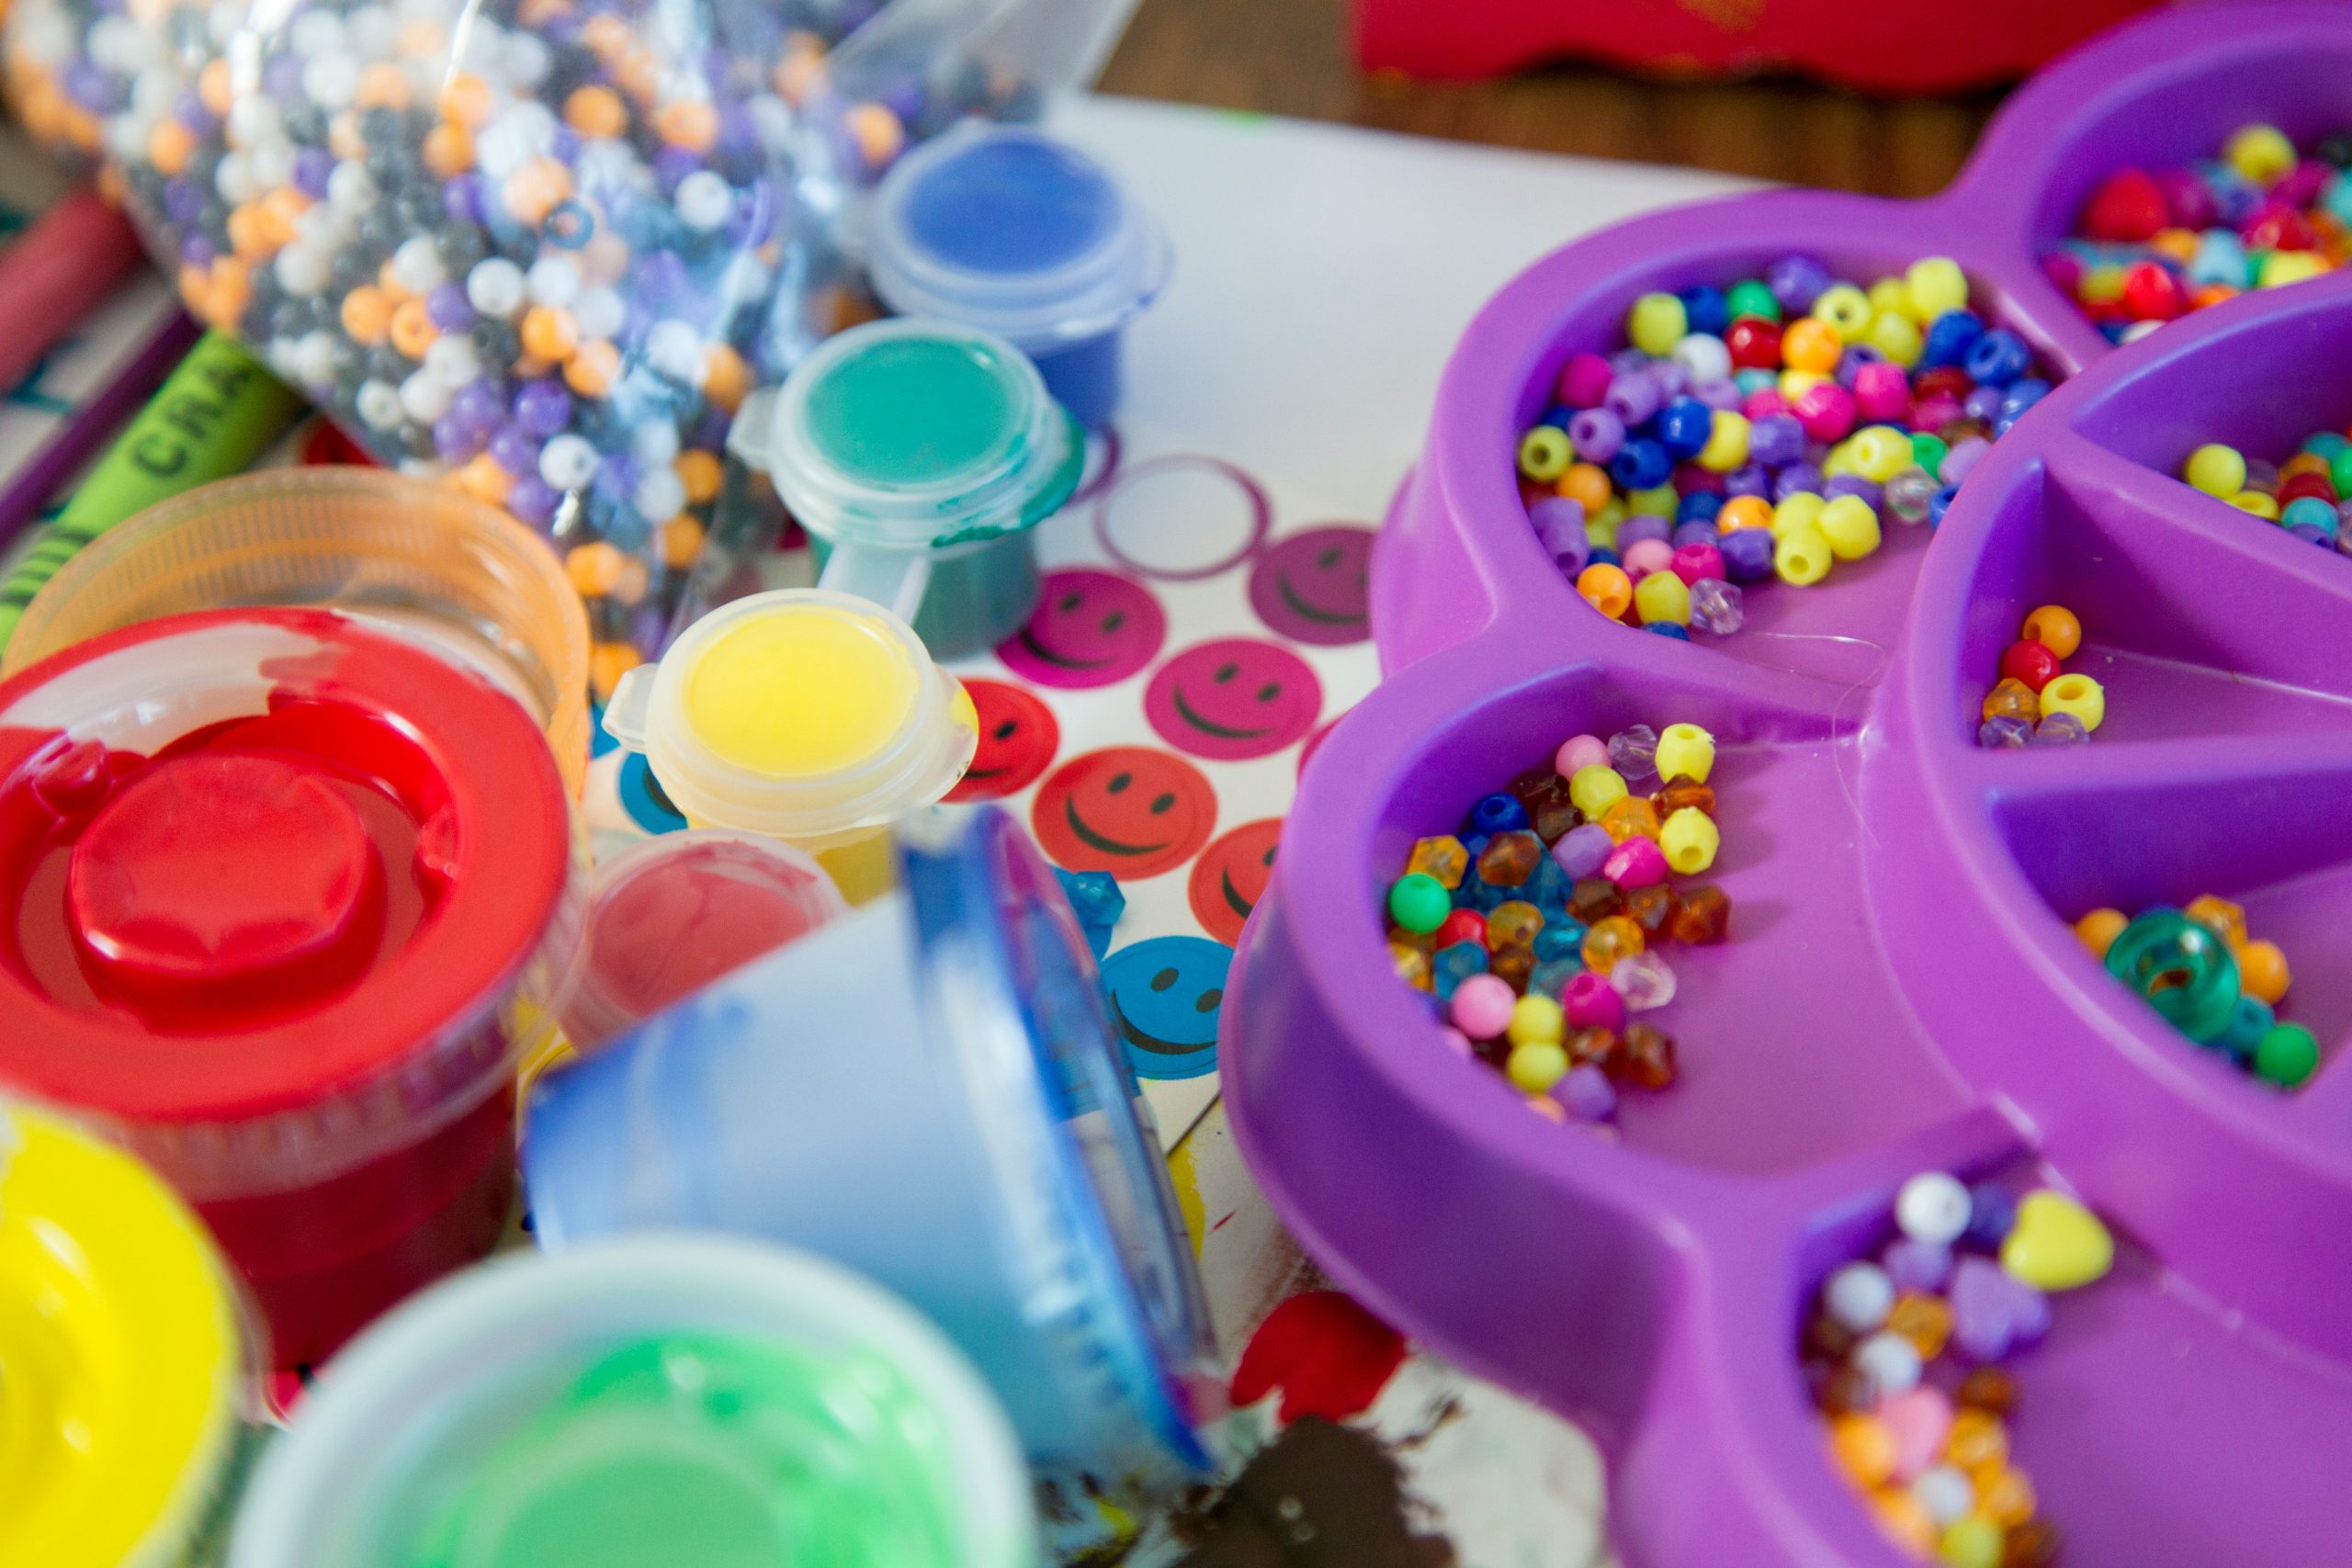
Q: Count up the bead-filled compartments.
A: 7